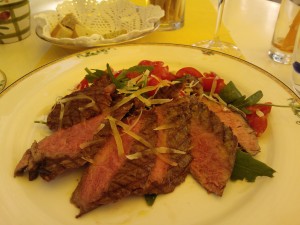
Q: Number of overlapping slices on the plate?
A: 6